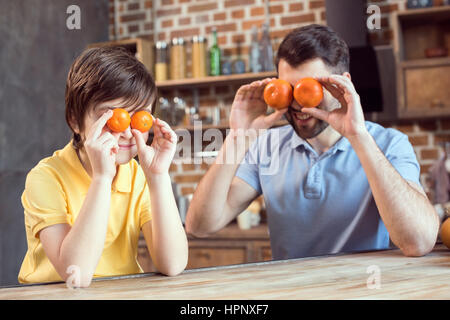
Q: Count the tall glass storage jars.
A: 3